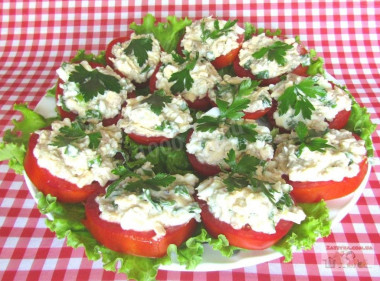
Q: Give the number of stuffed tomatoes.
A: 13